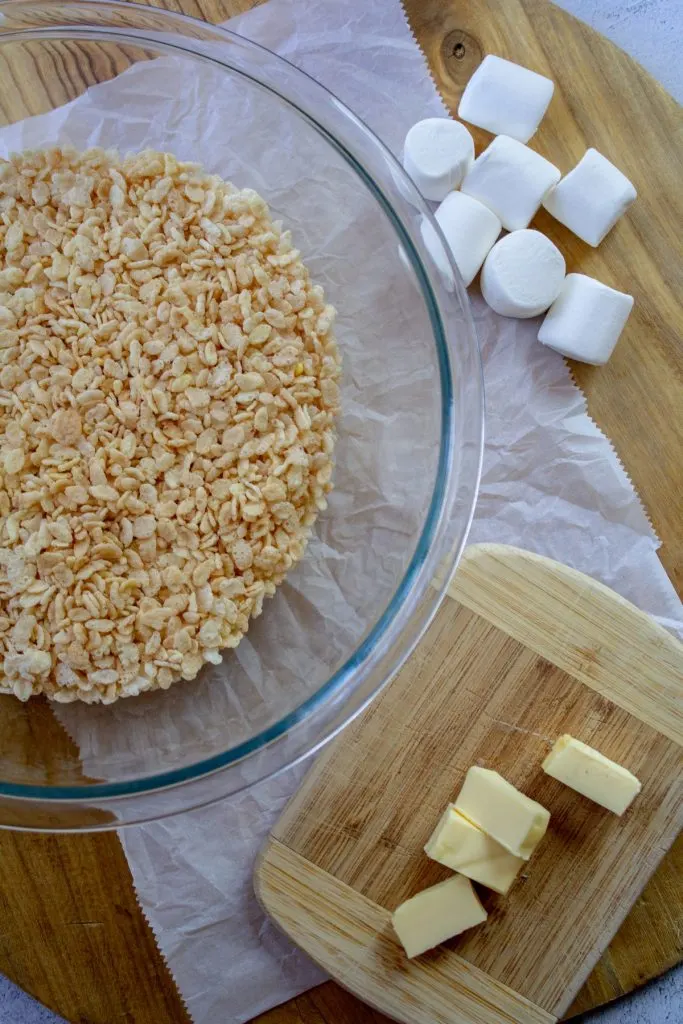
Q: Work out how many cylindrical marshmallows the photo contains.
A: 7